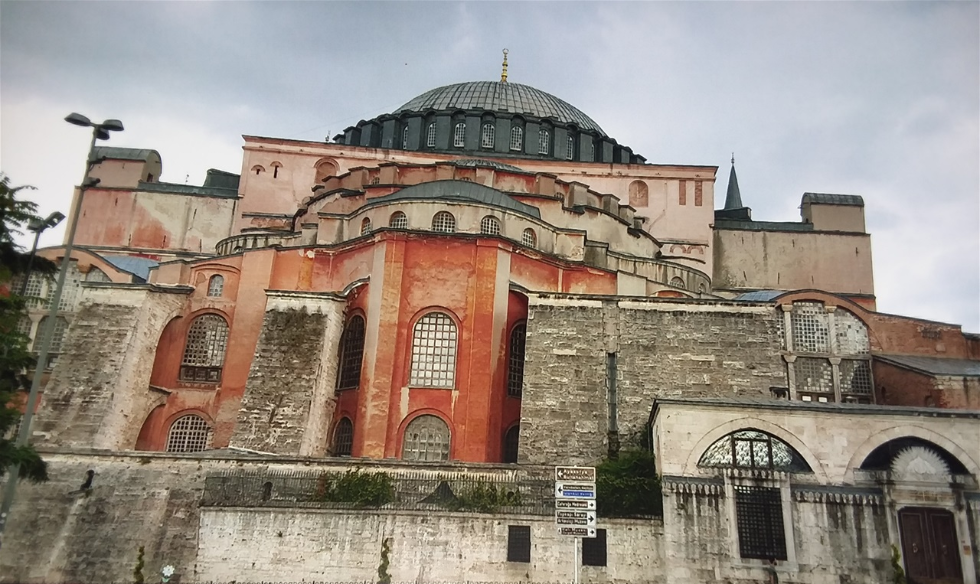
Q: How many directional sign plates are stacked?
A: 5